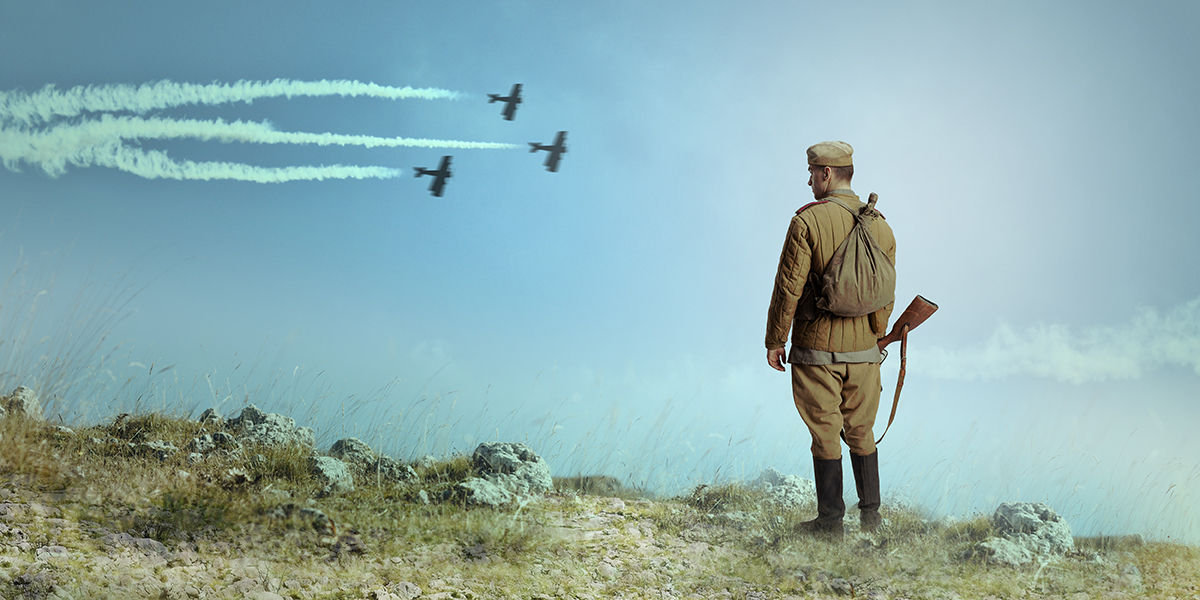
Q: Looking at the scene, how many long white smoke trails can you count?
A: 3